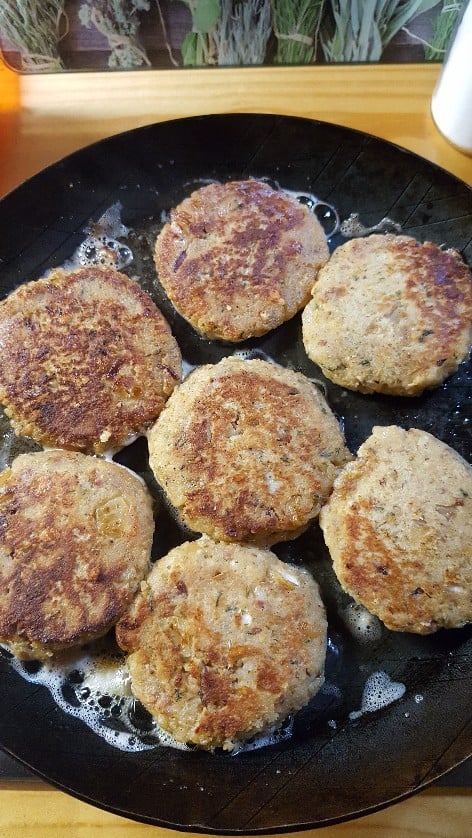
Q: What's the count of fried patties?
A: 7